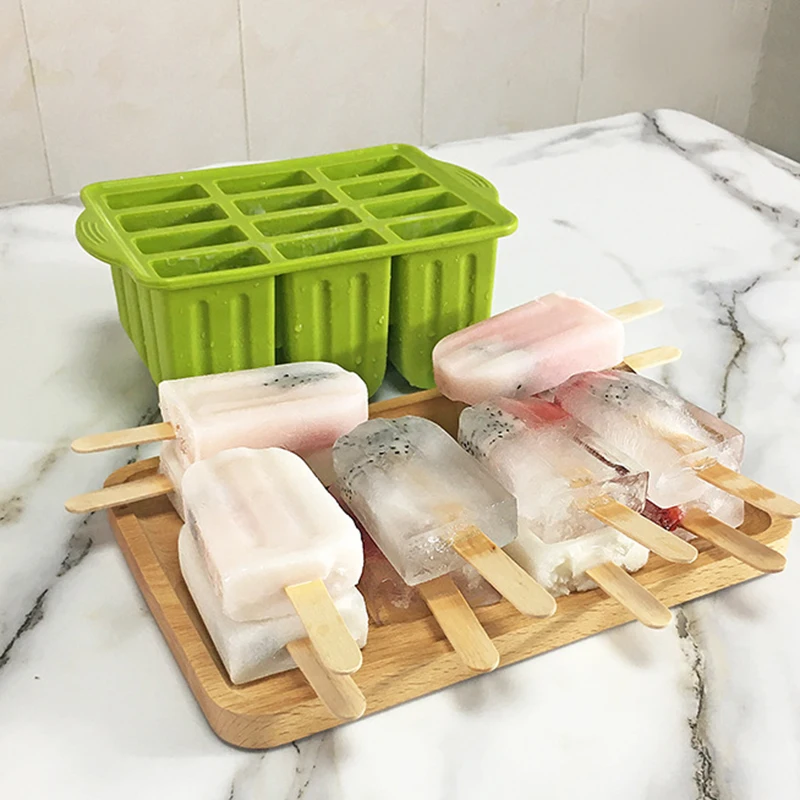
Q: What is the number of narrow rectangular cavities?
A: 12